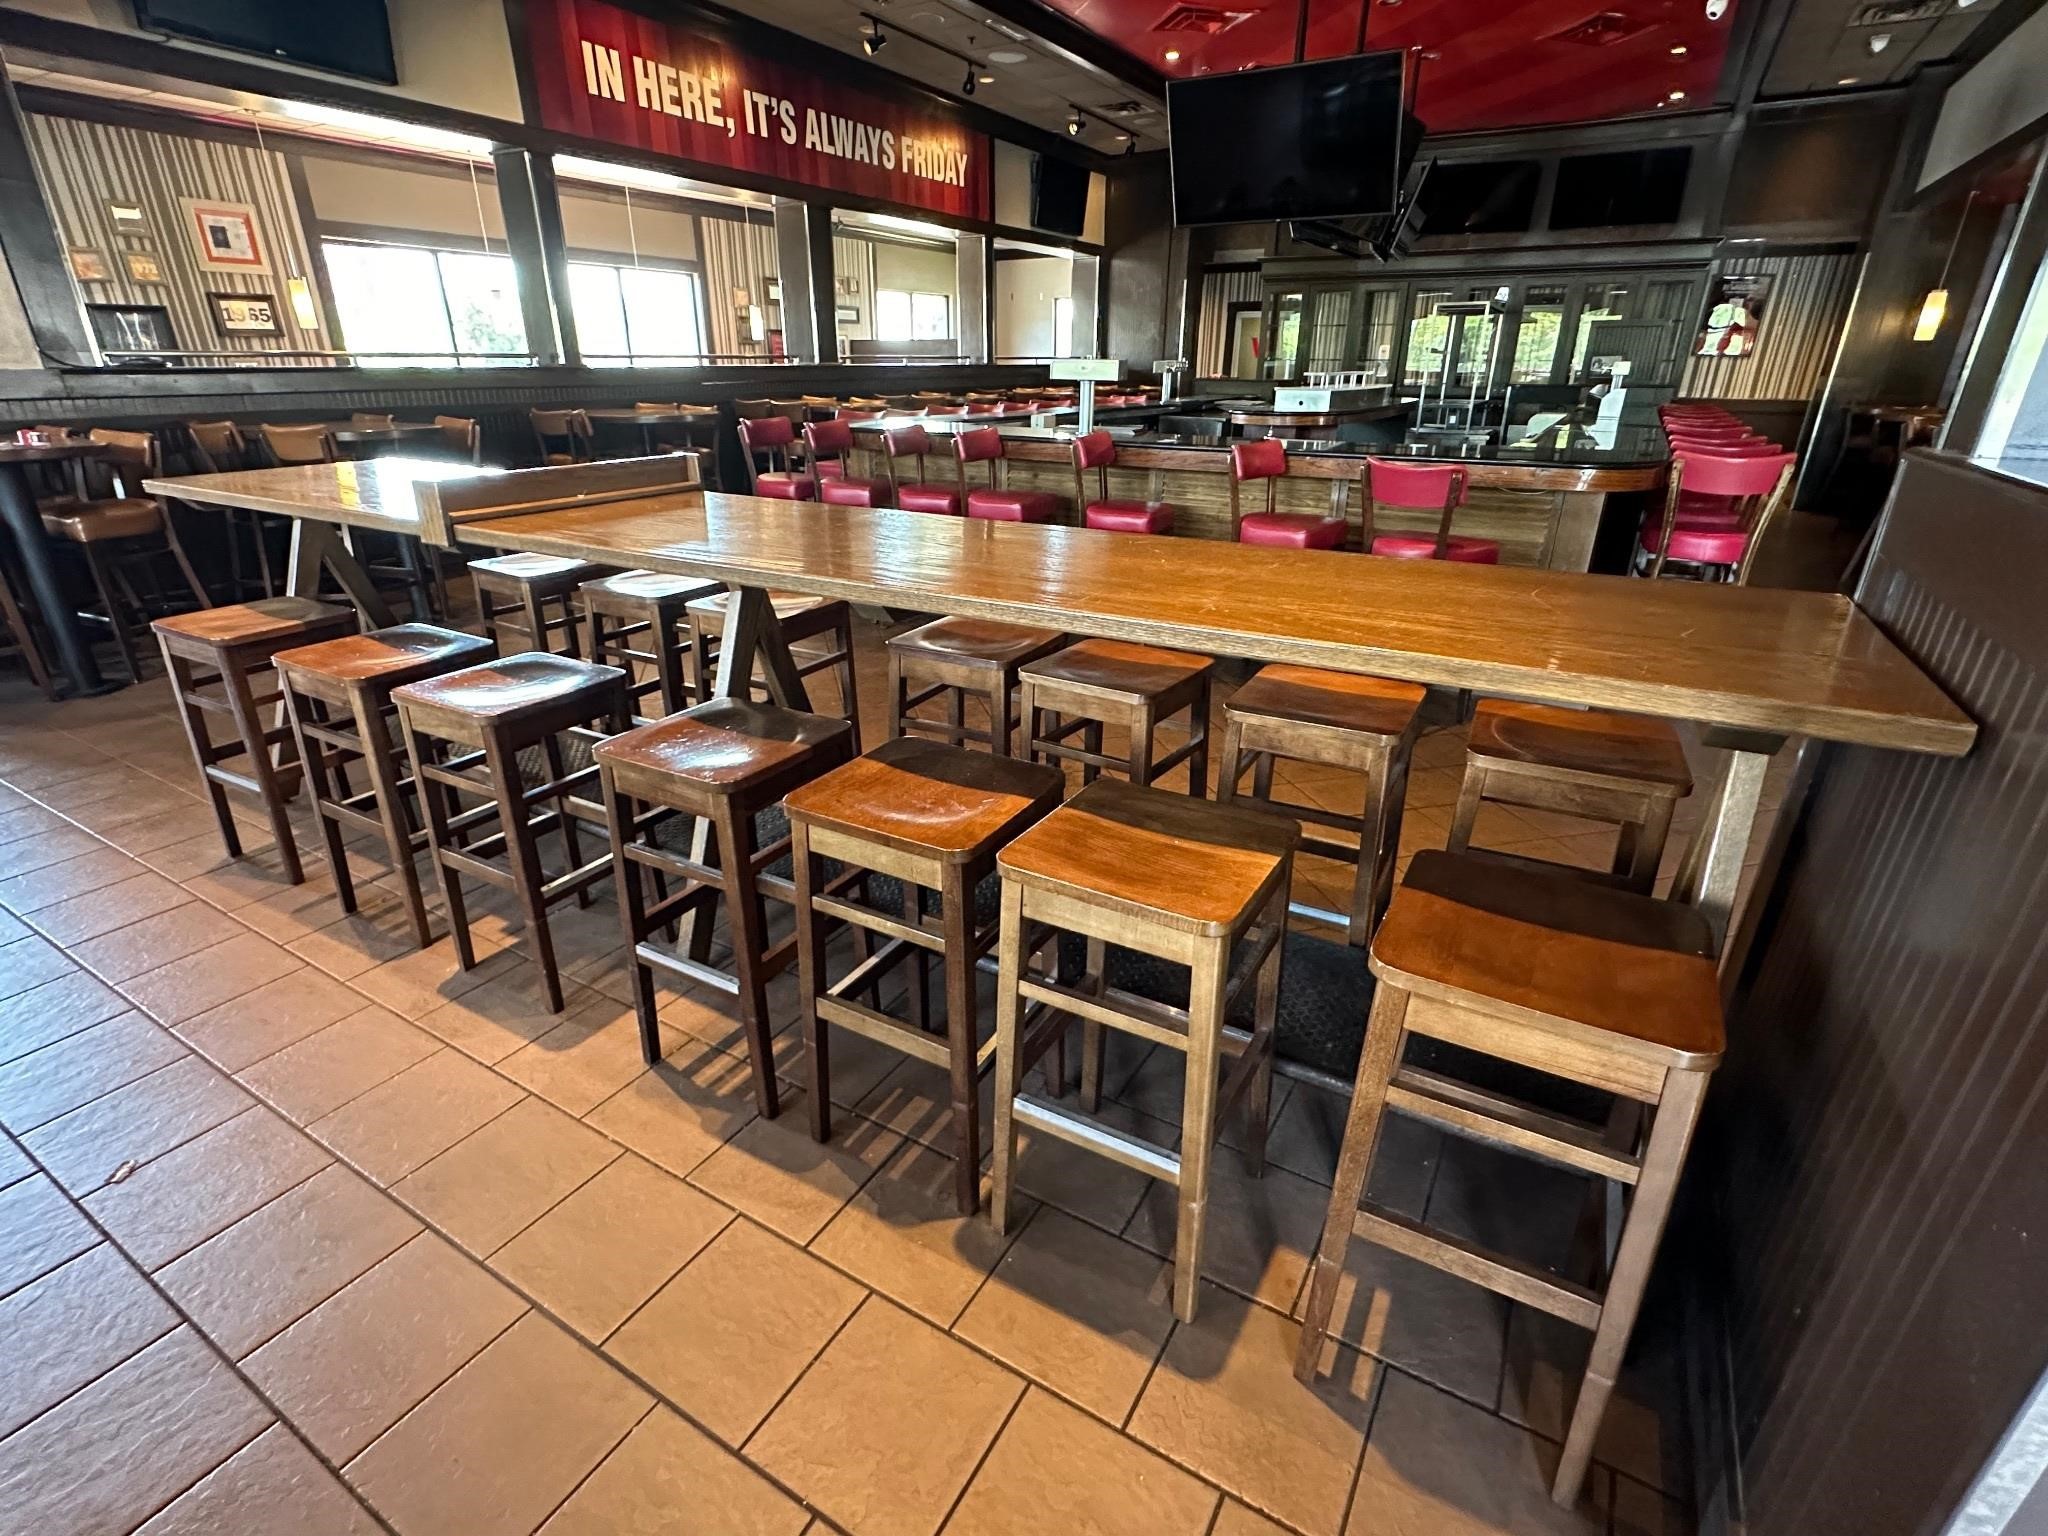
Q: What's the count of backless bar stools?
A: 14